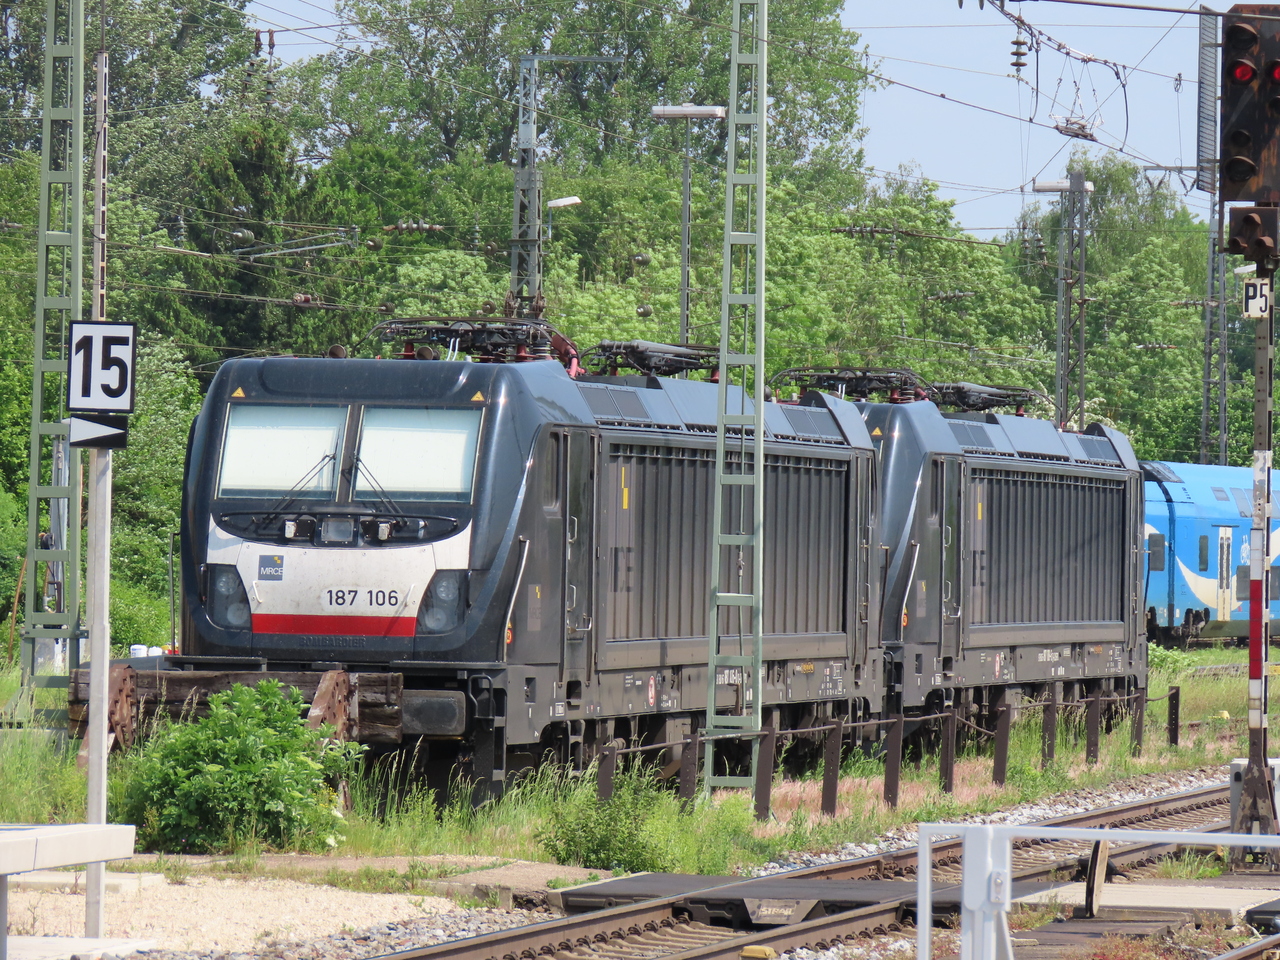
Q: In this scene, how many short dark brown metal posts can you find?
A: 11